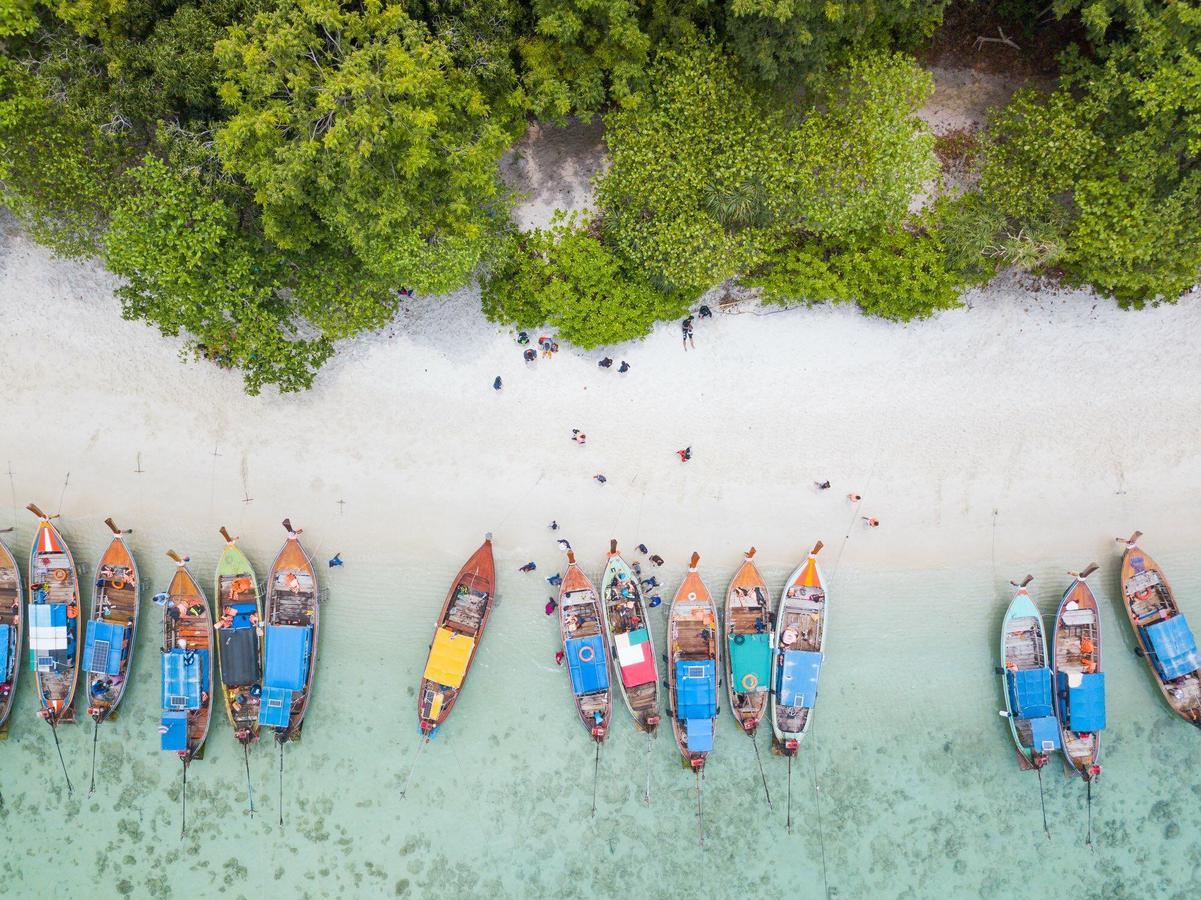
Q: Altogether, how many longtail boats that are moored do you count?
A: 15